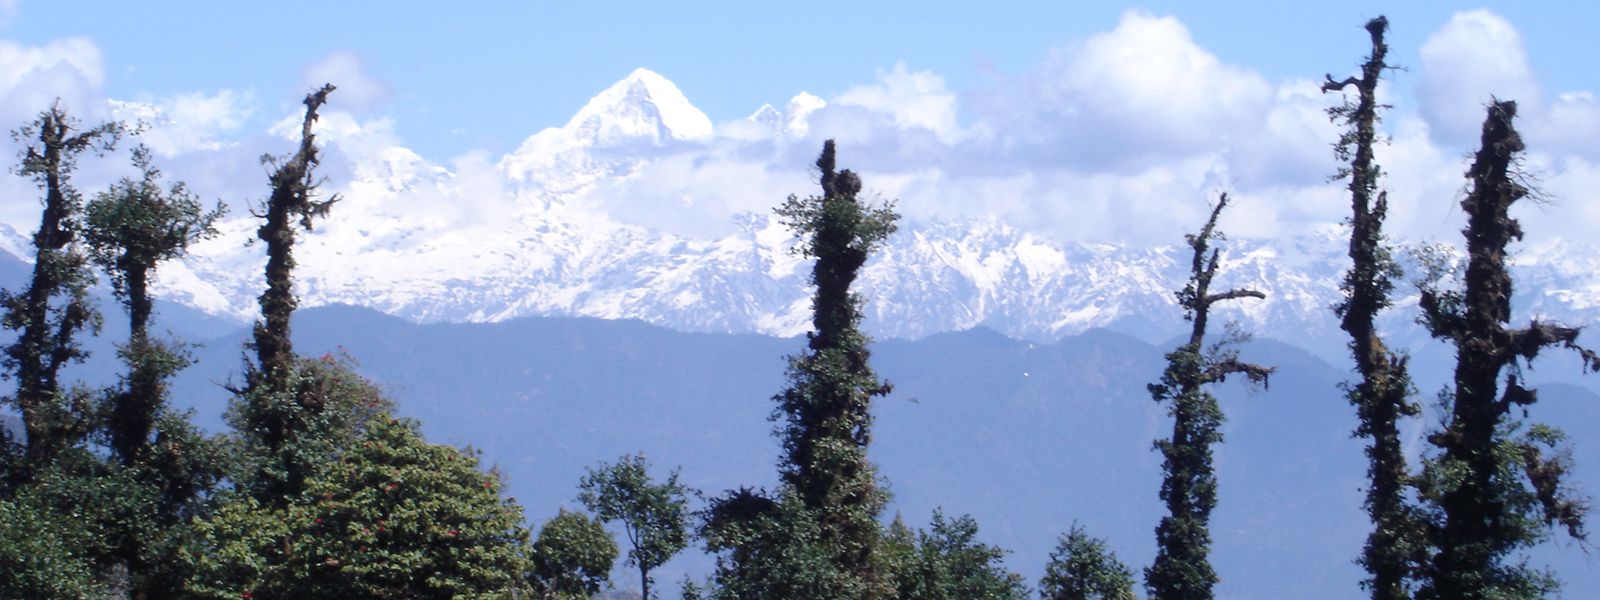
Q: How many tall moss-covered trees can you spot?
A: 7